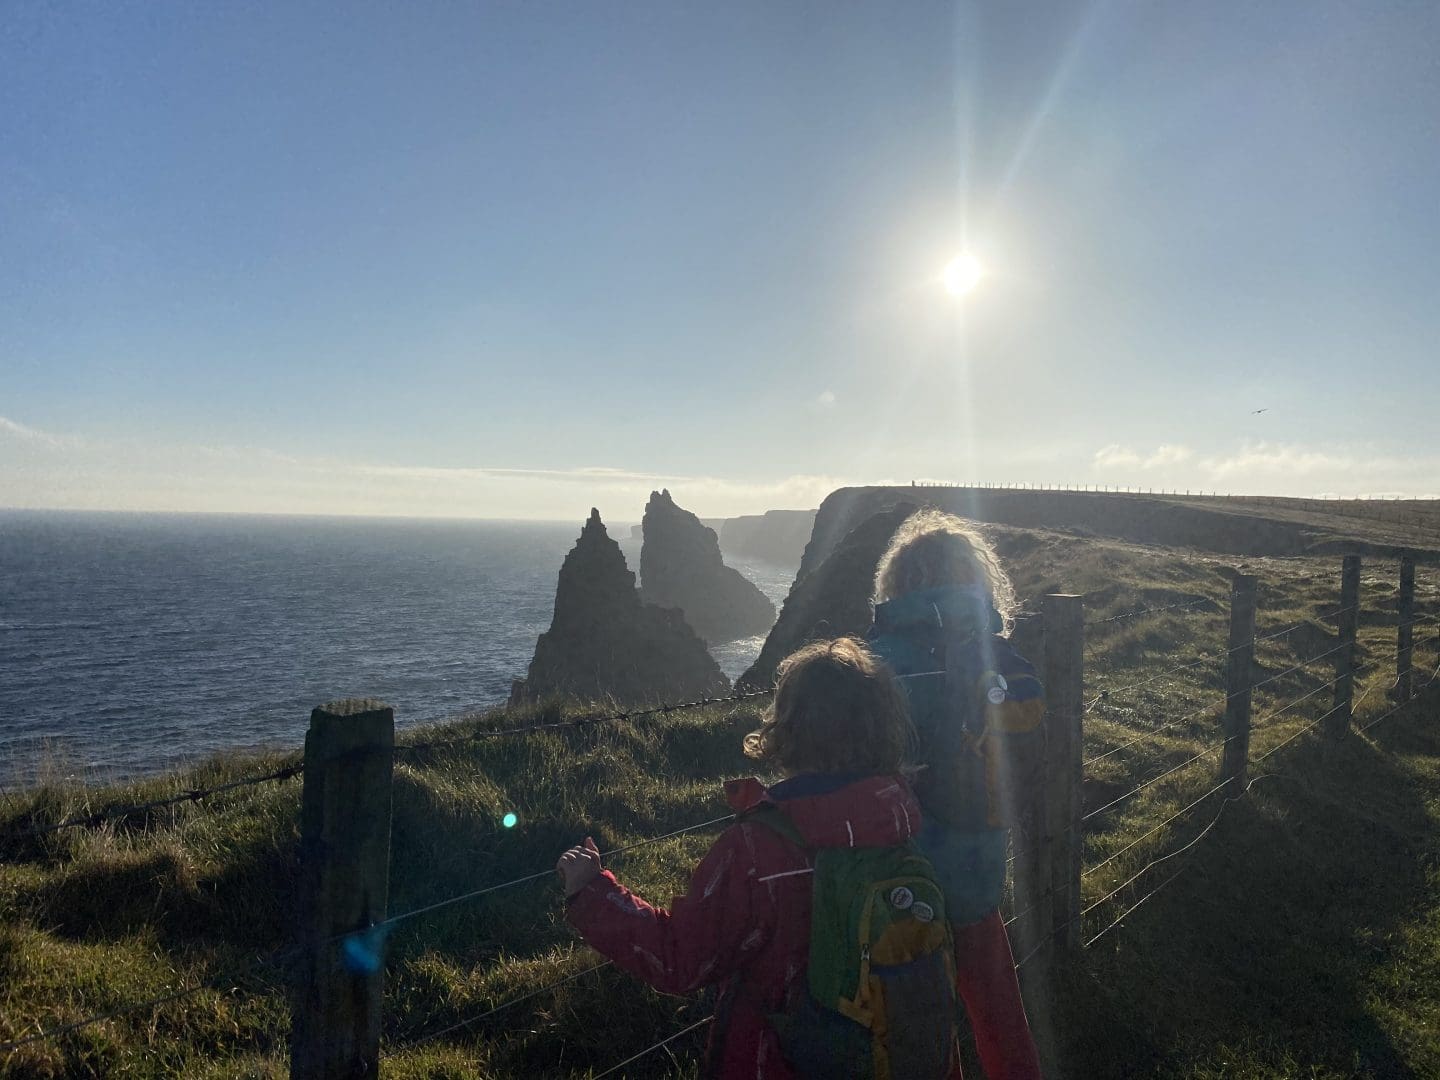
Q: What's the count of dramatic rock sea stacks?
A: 2